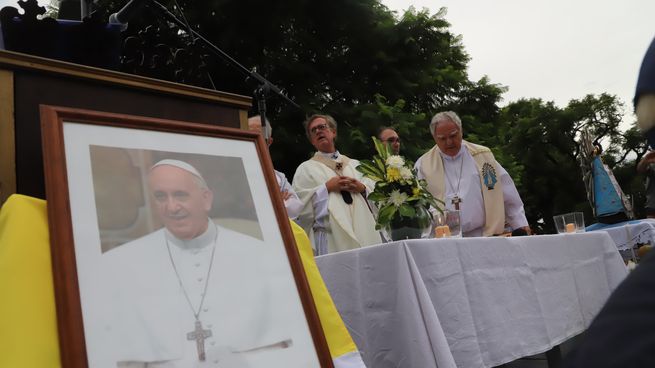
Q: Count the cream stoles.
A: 1